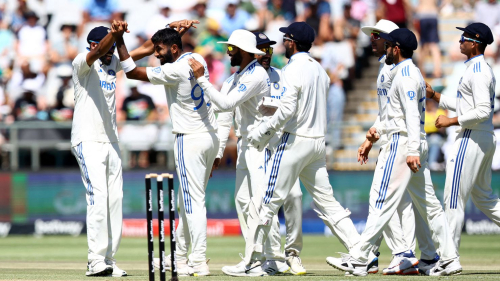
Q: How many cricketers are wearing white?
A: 8